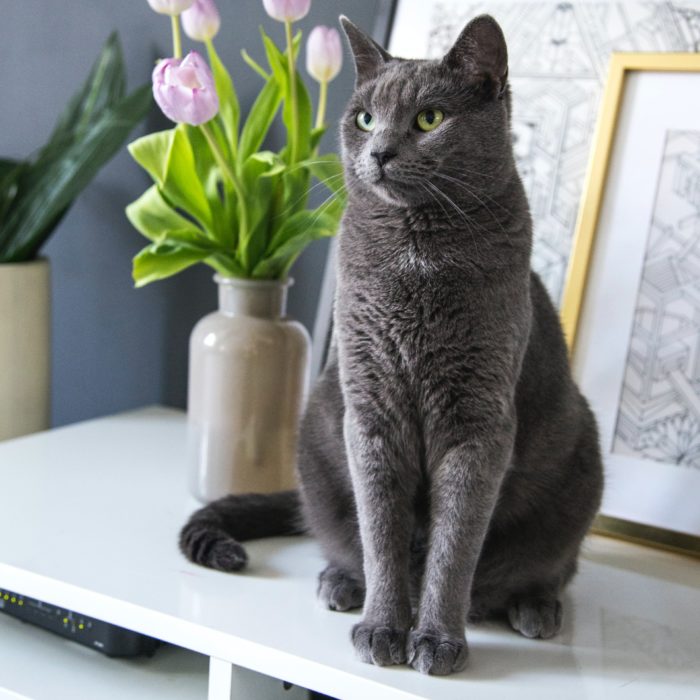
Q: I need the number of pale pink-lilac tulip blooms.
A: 5